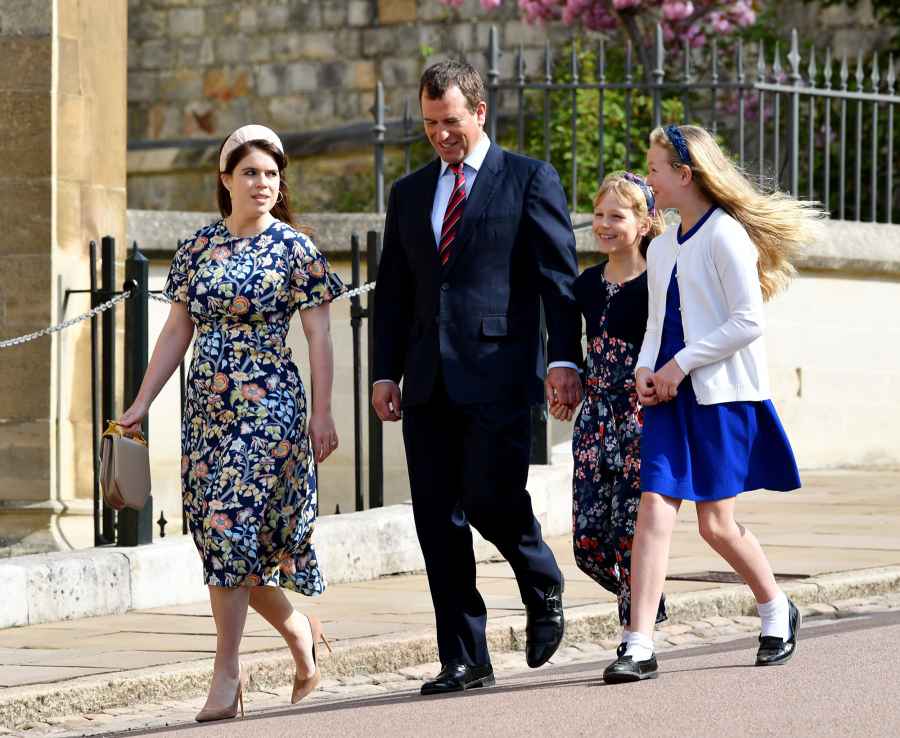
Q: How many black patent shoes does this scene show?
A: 4